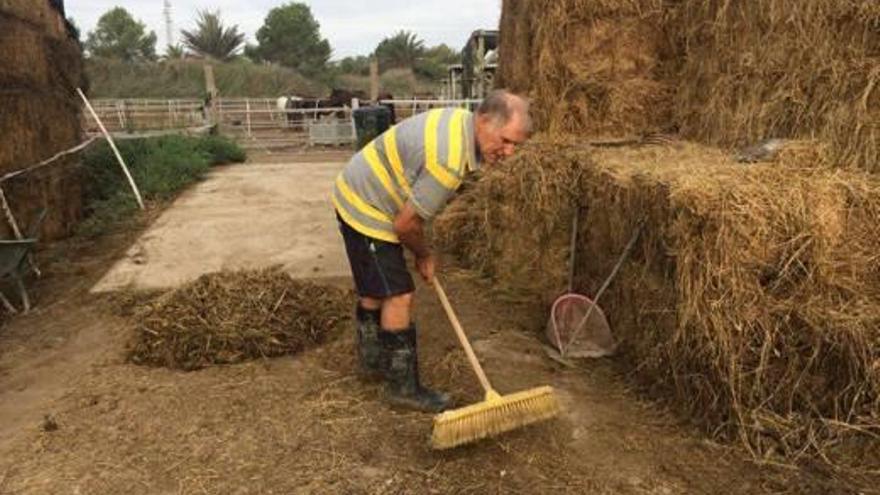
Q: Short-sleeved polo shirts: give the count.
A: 1